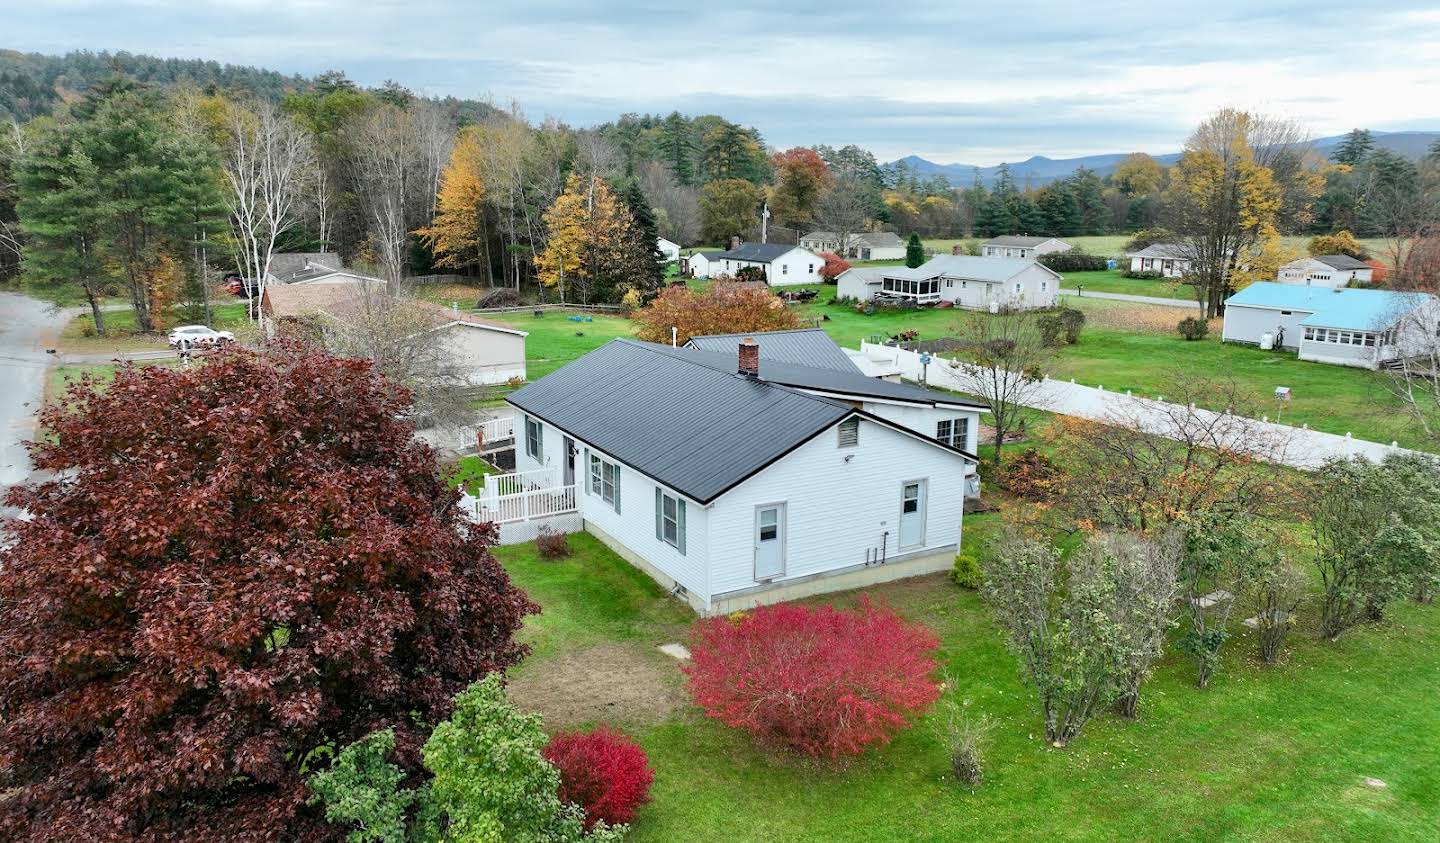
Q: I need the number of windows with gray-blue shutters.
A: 3